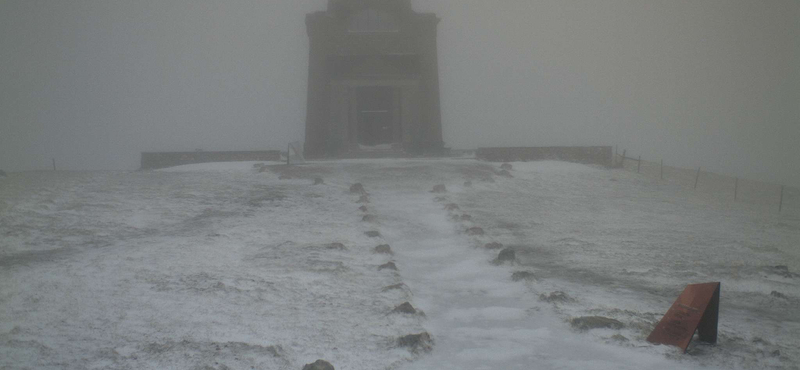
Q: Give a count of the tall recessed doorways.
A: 1